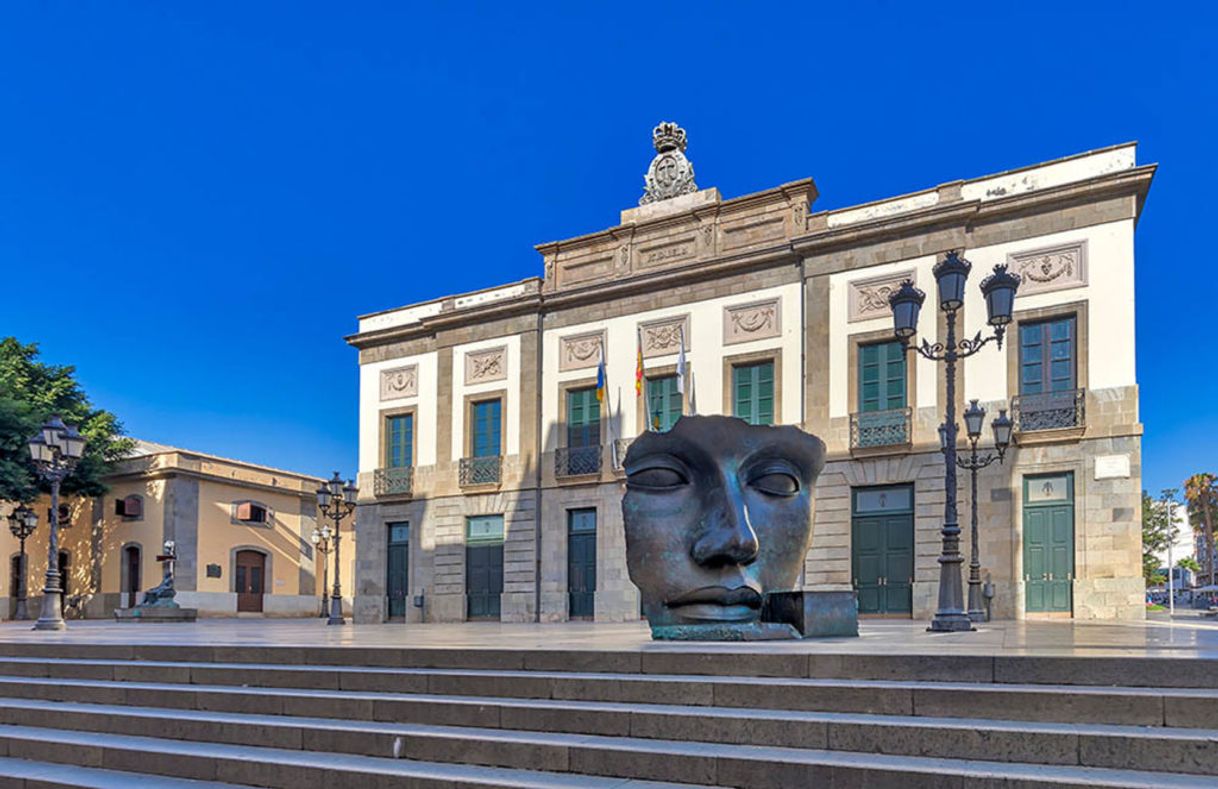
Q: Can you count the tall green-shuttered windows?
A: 7